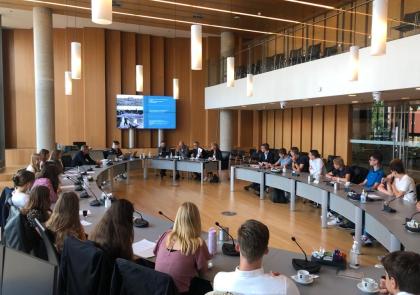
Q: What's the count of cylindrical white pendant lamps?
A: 10